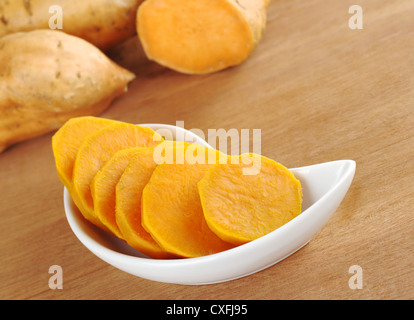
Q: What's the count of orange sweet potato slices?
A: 6